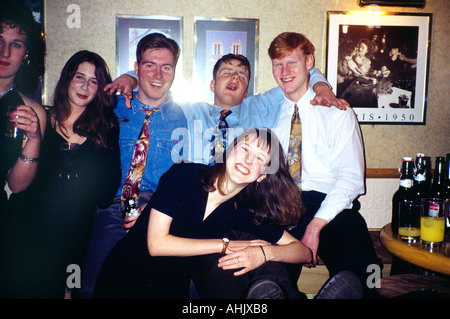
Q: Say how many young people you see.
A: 6